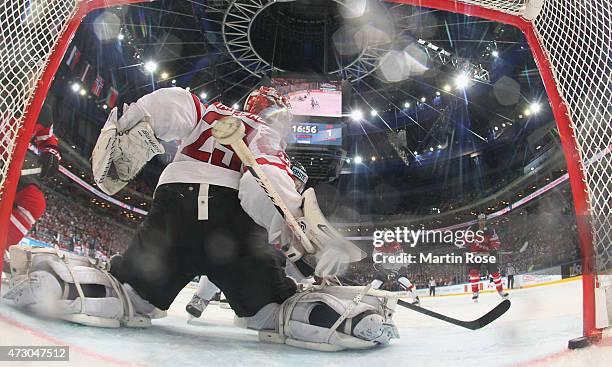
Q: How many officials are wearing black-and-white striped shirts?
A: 2